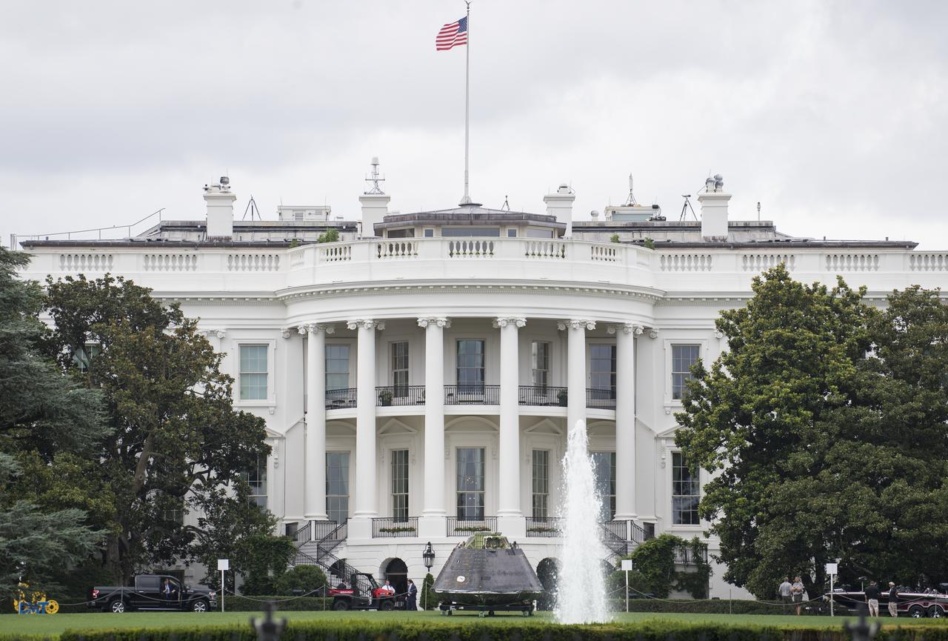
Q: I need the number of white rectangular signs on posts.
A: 3